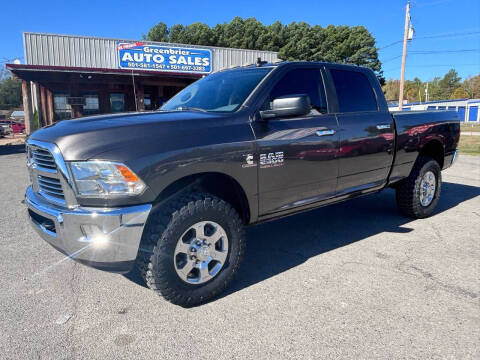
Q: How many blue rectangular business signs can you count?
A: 1